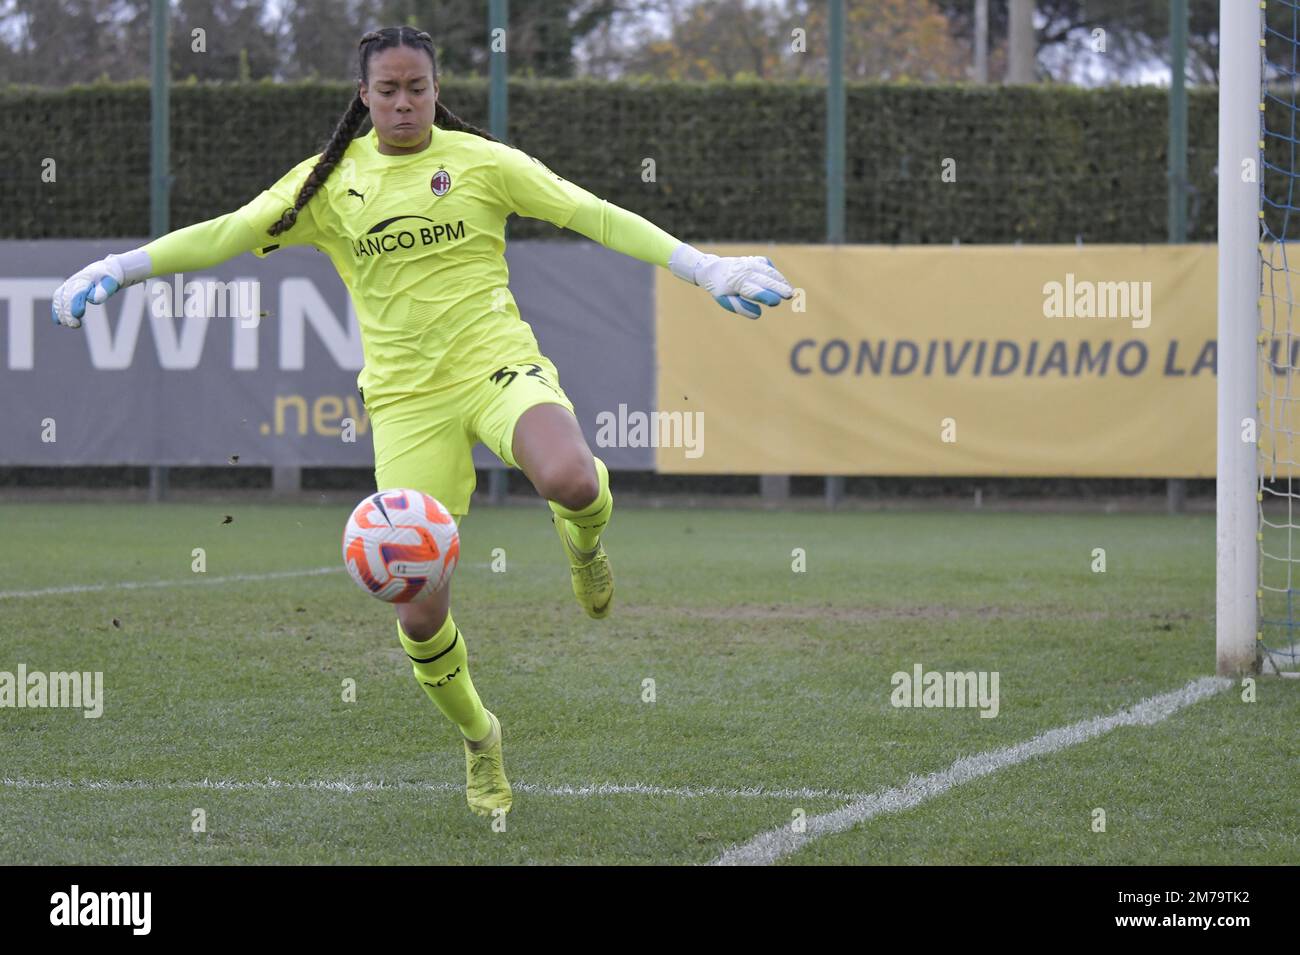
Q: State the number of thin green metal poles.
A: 4